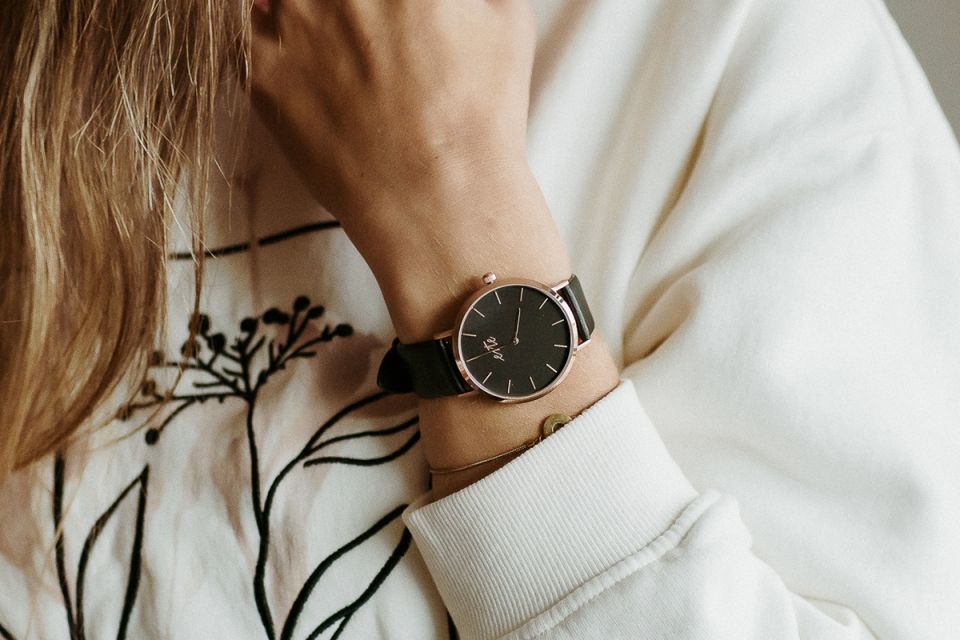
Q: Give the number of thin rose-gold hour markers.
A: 12